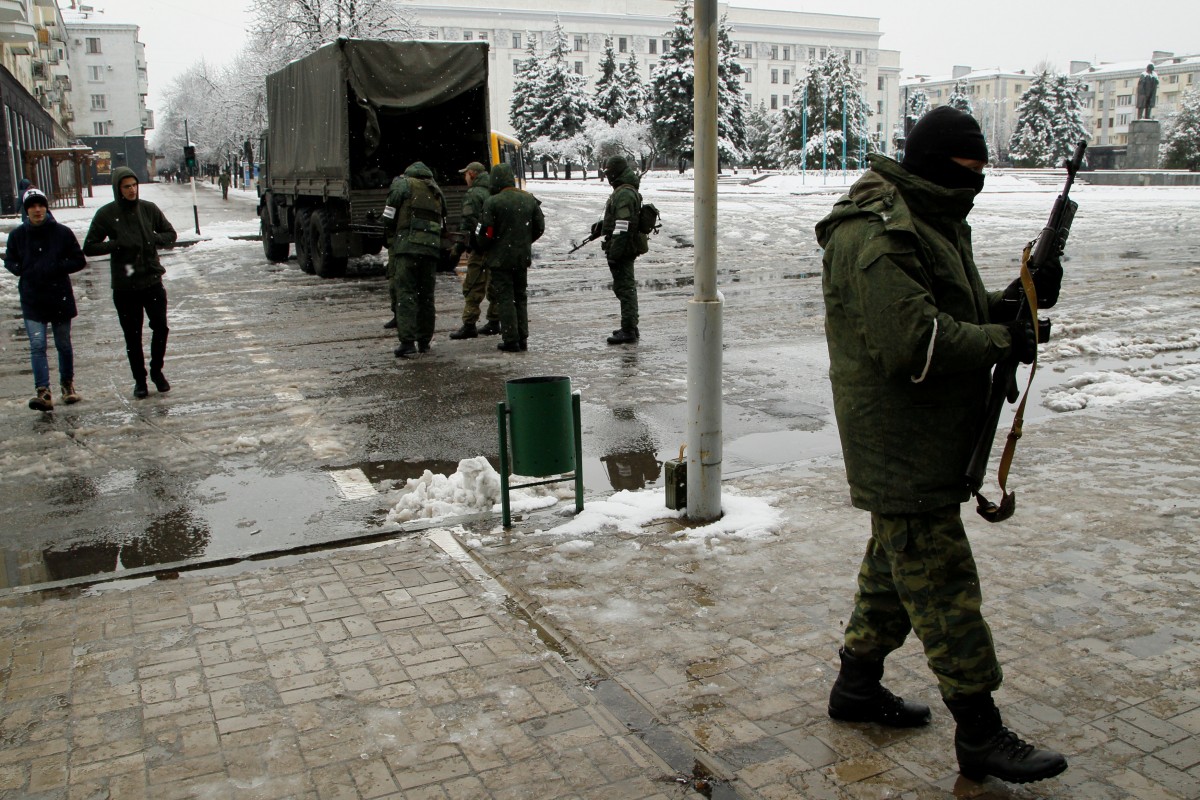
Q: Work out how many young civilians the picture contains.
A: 2